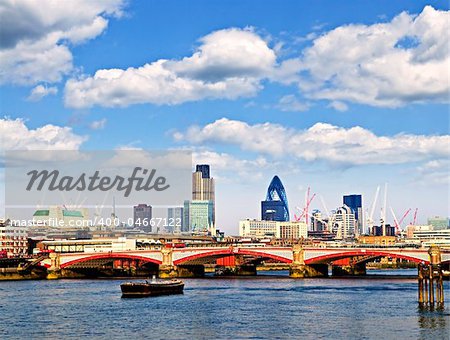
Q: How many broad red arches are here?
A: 3